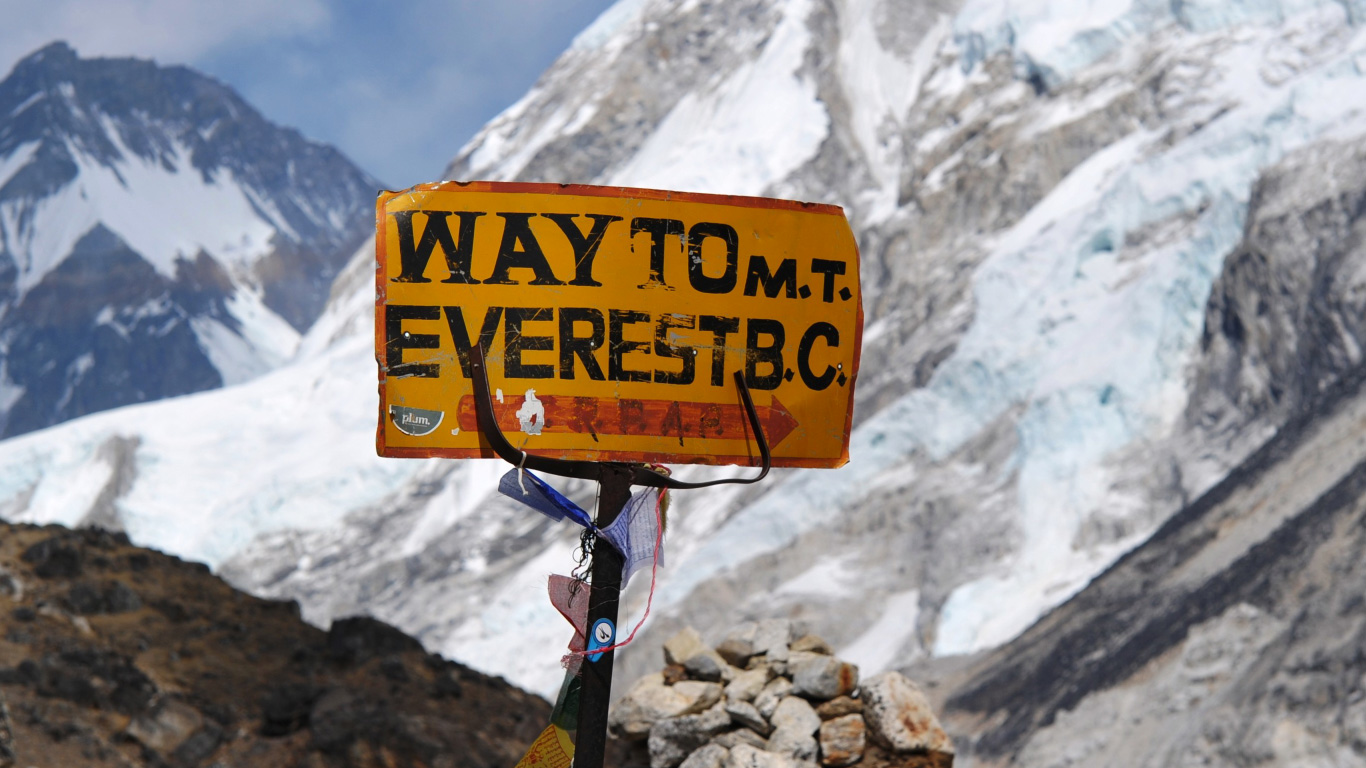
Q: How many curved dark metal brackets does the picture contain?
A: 2